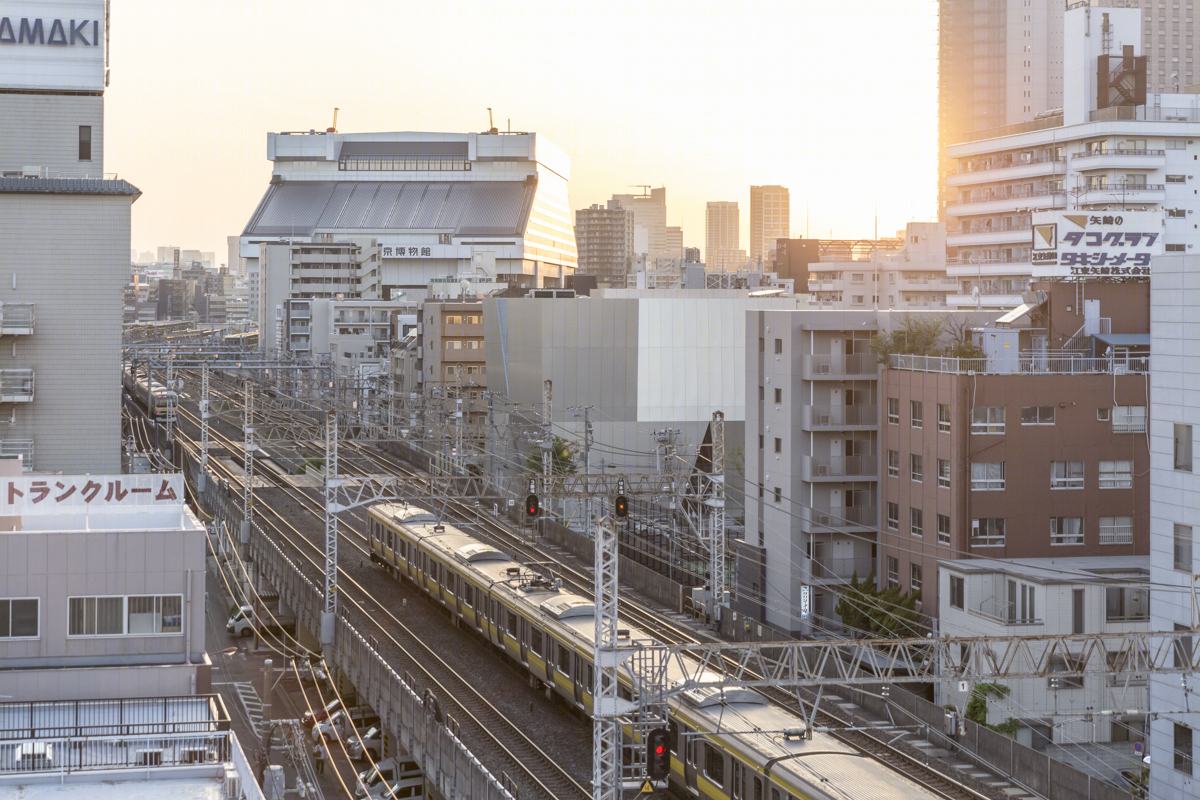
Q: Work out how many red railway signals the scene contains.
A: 2